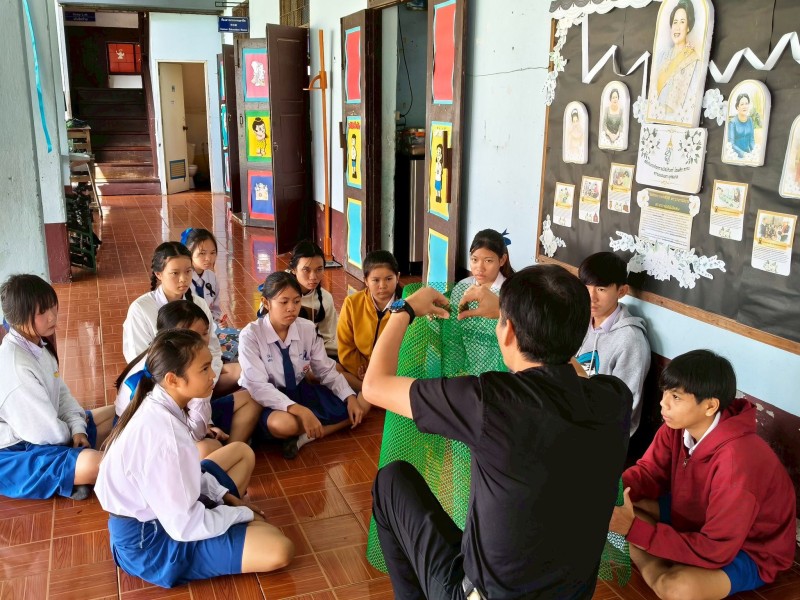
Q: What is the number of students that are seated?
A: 11